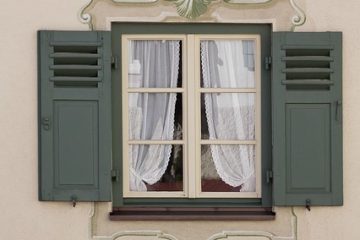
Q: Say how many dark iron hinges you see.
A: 4